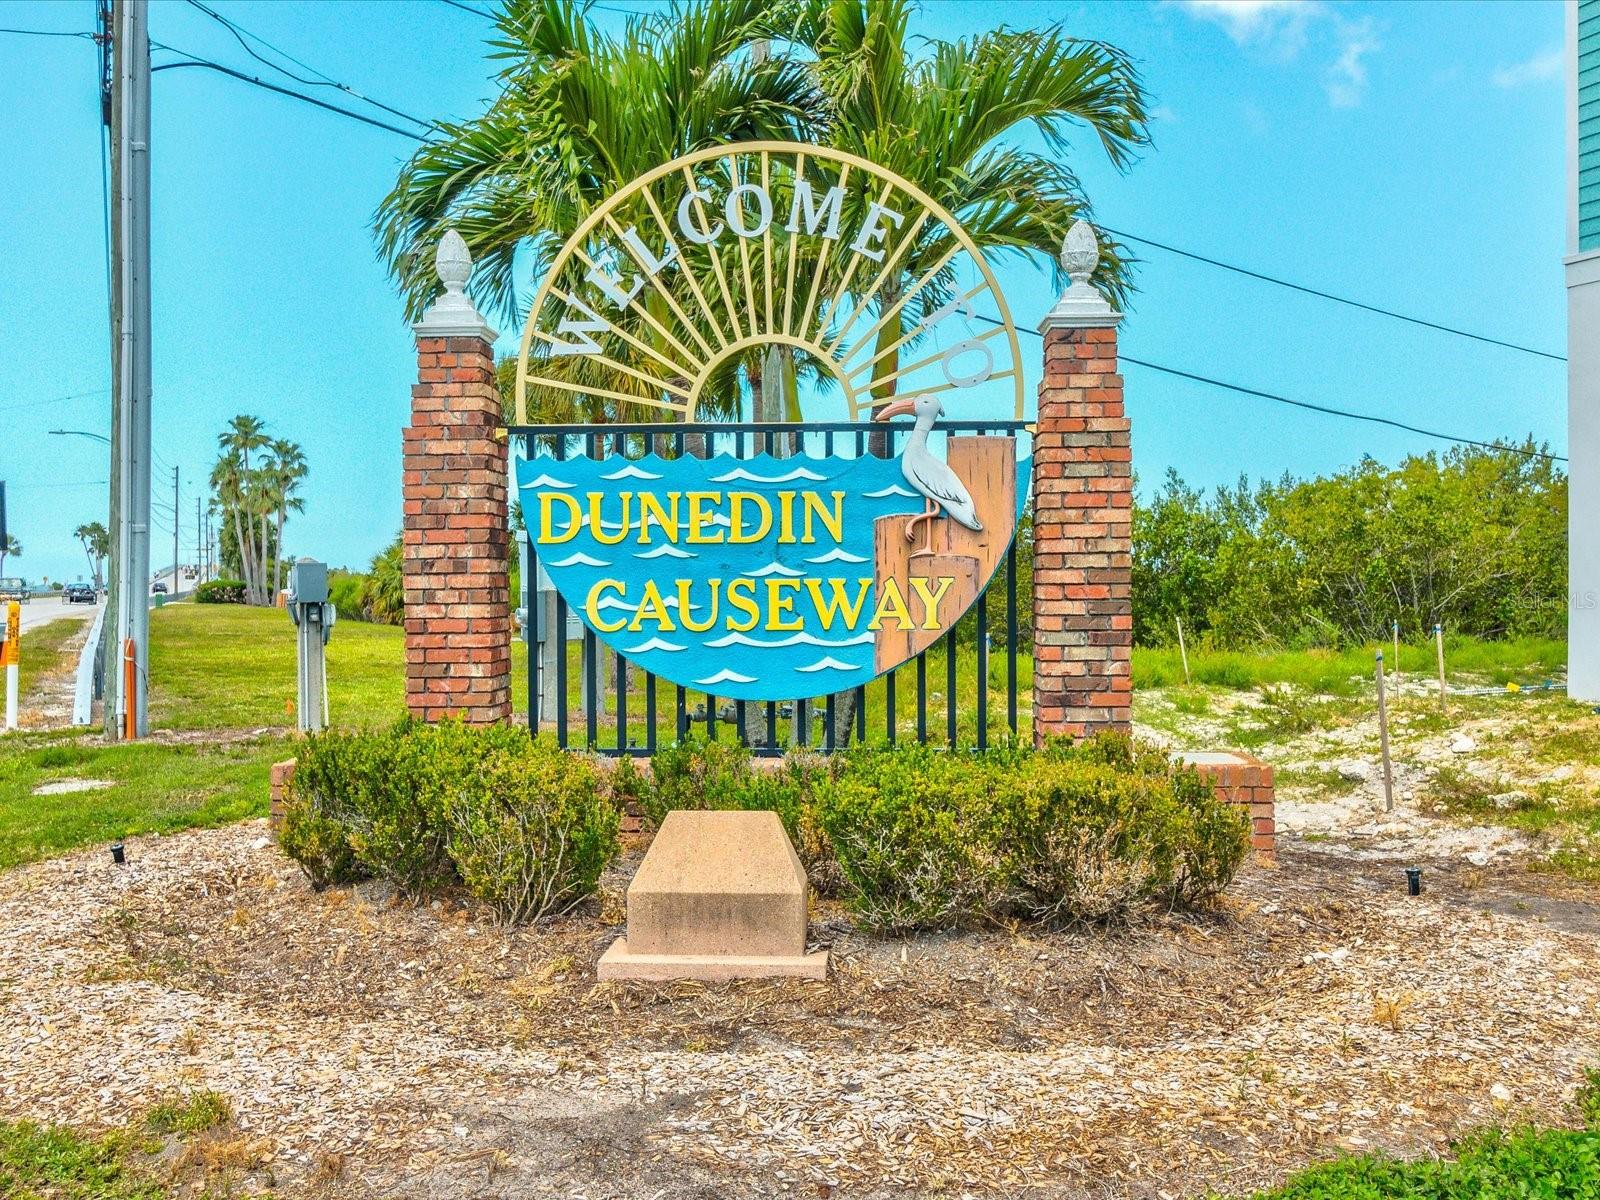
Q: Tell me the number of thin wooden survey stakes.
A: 4